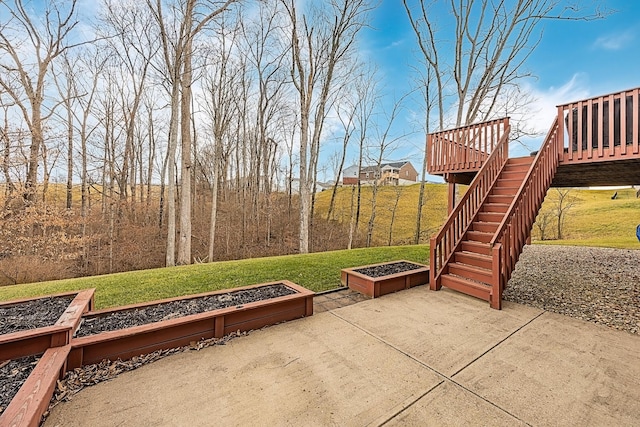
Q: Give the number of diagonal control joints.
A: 2